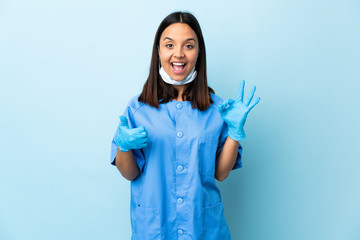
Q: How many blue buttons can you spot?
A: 5